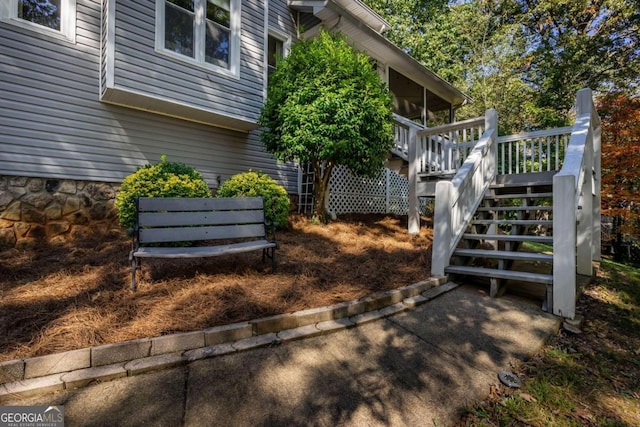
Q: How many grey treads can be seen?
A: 7